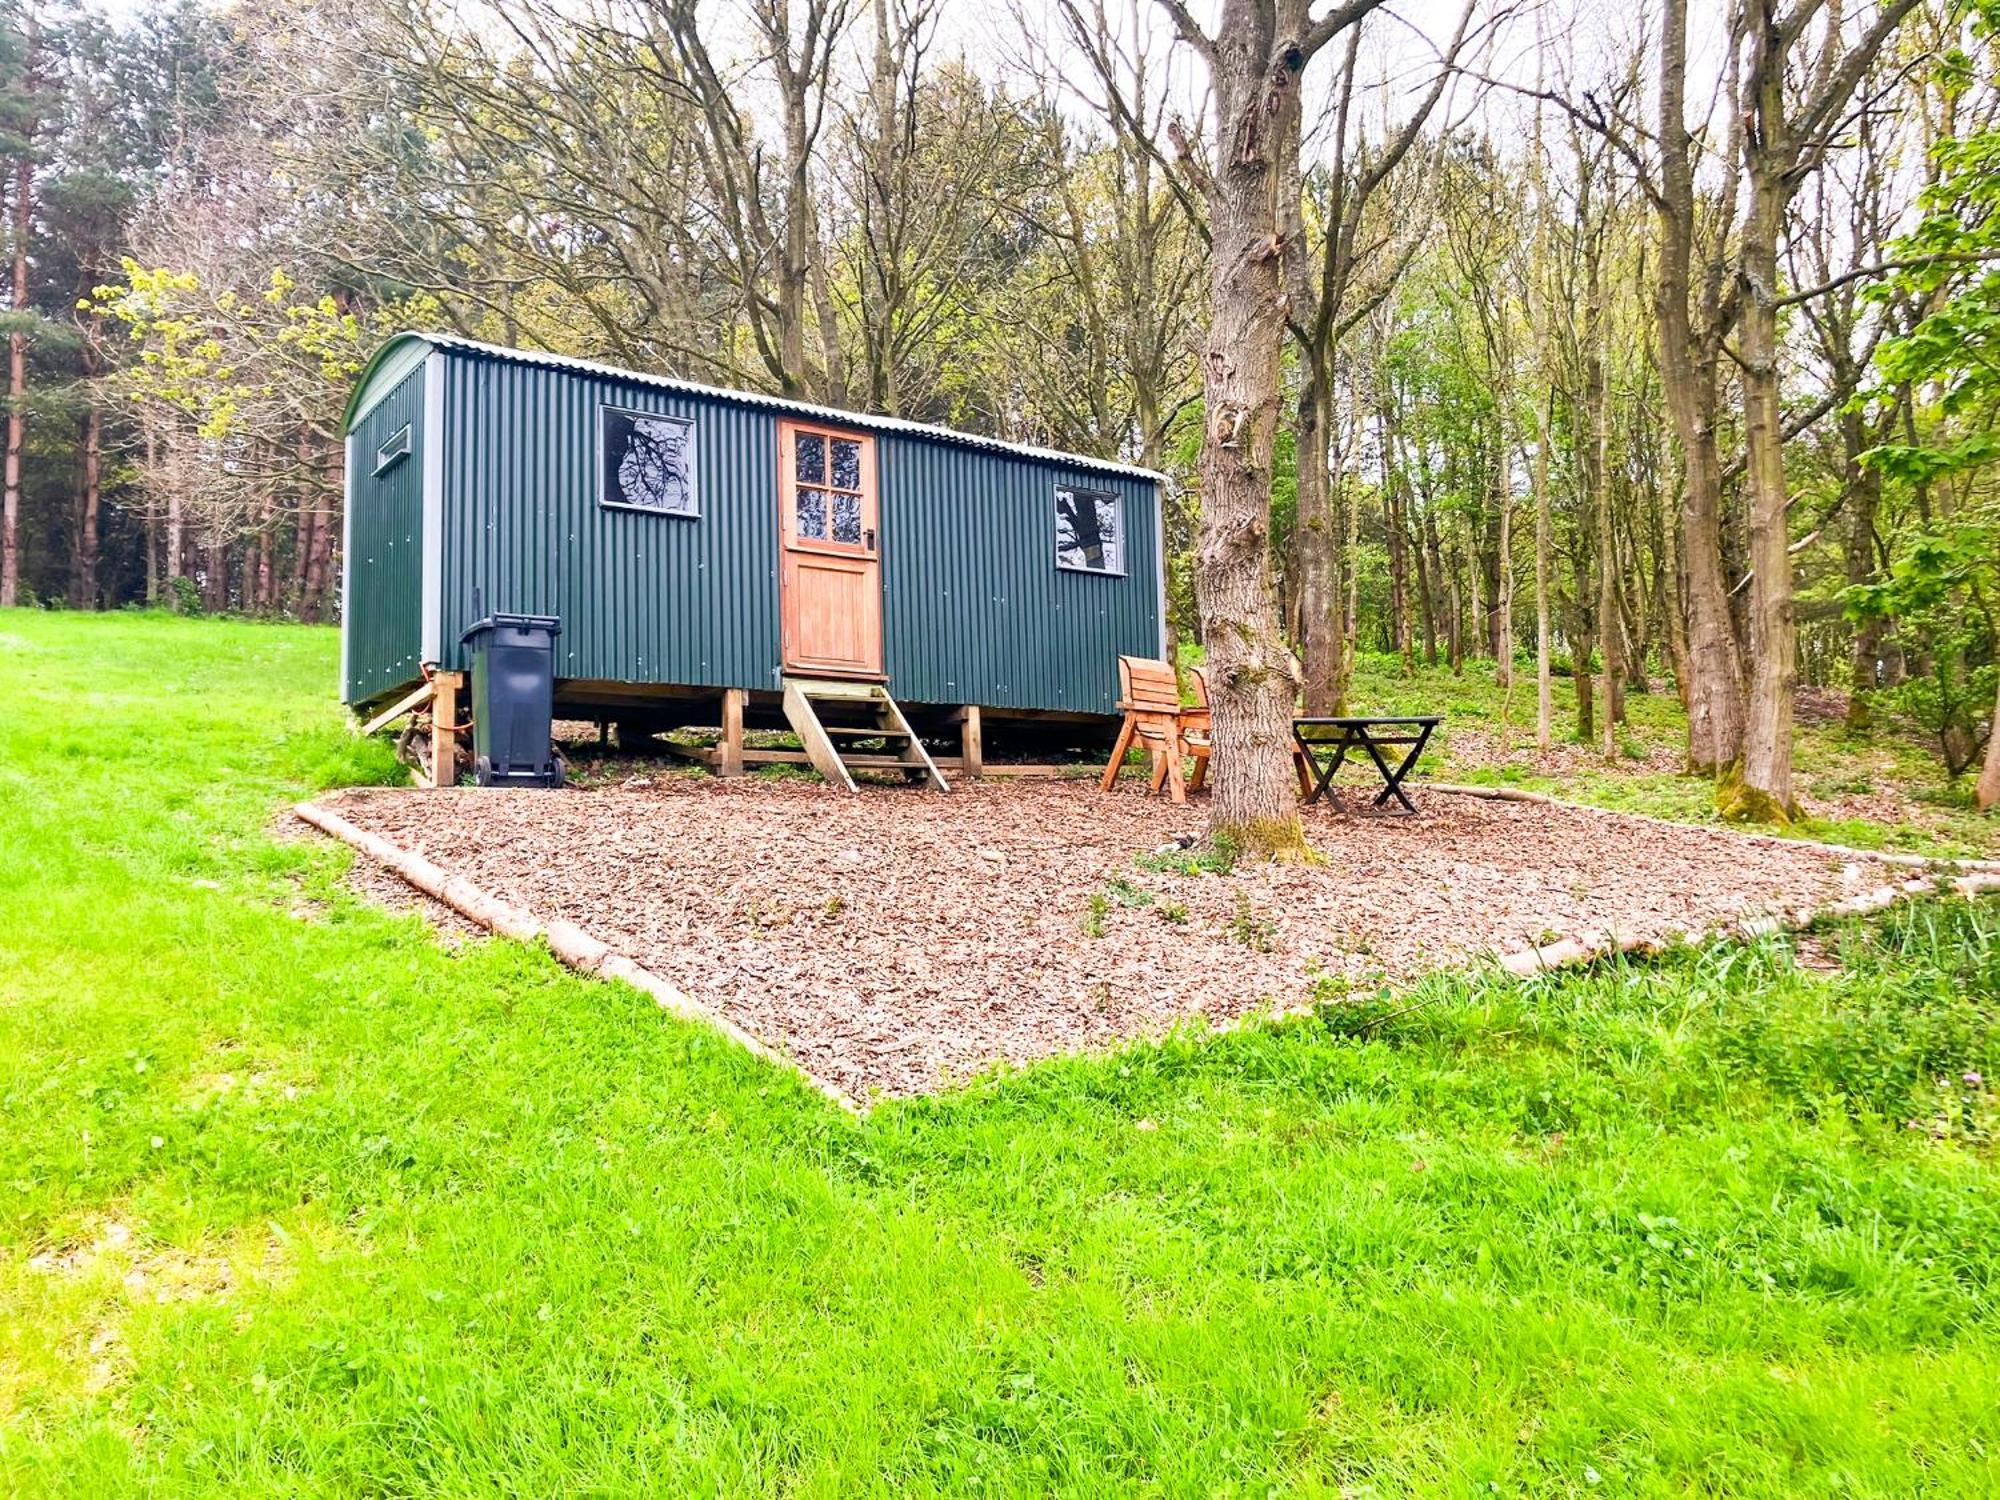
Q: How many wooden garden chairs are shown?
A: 2